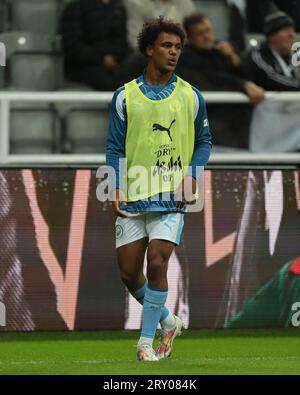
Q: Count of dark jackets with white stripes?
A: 1